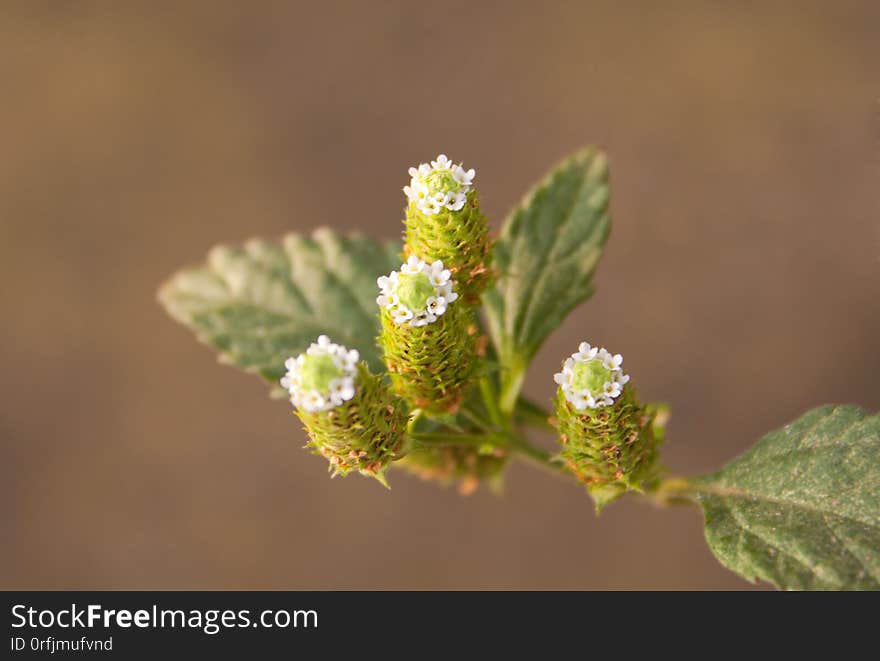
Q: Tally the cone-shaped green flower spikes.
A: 4